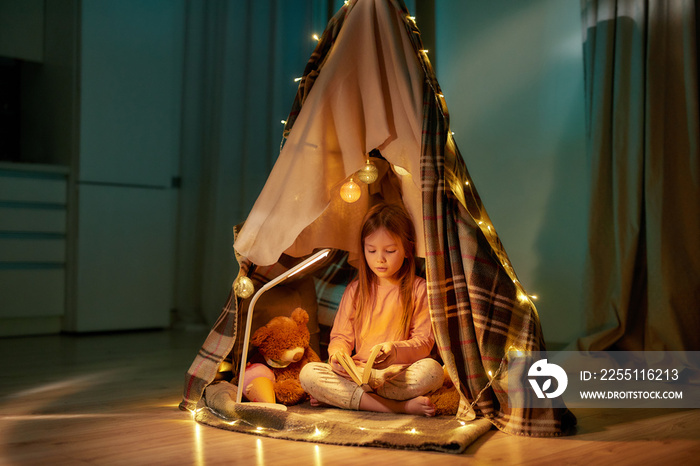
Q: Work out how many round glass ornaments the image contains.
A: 3